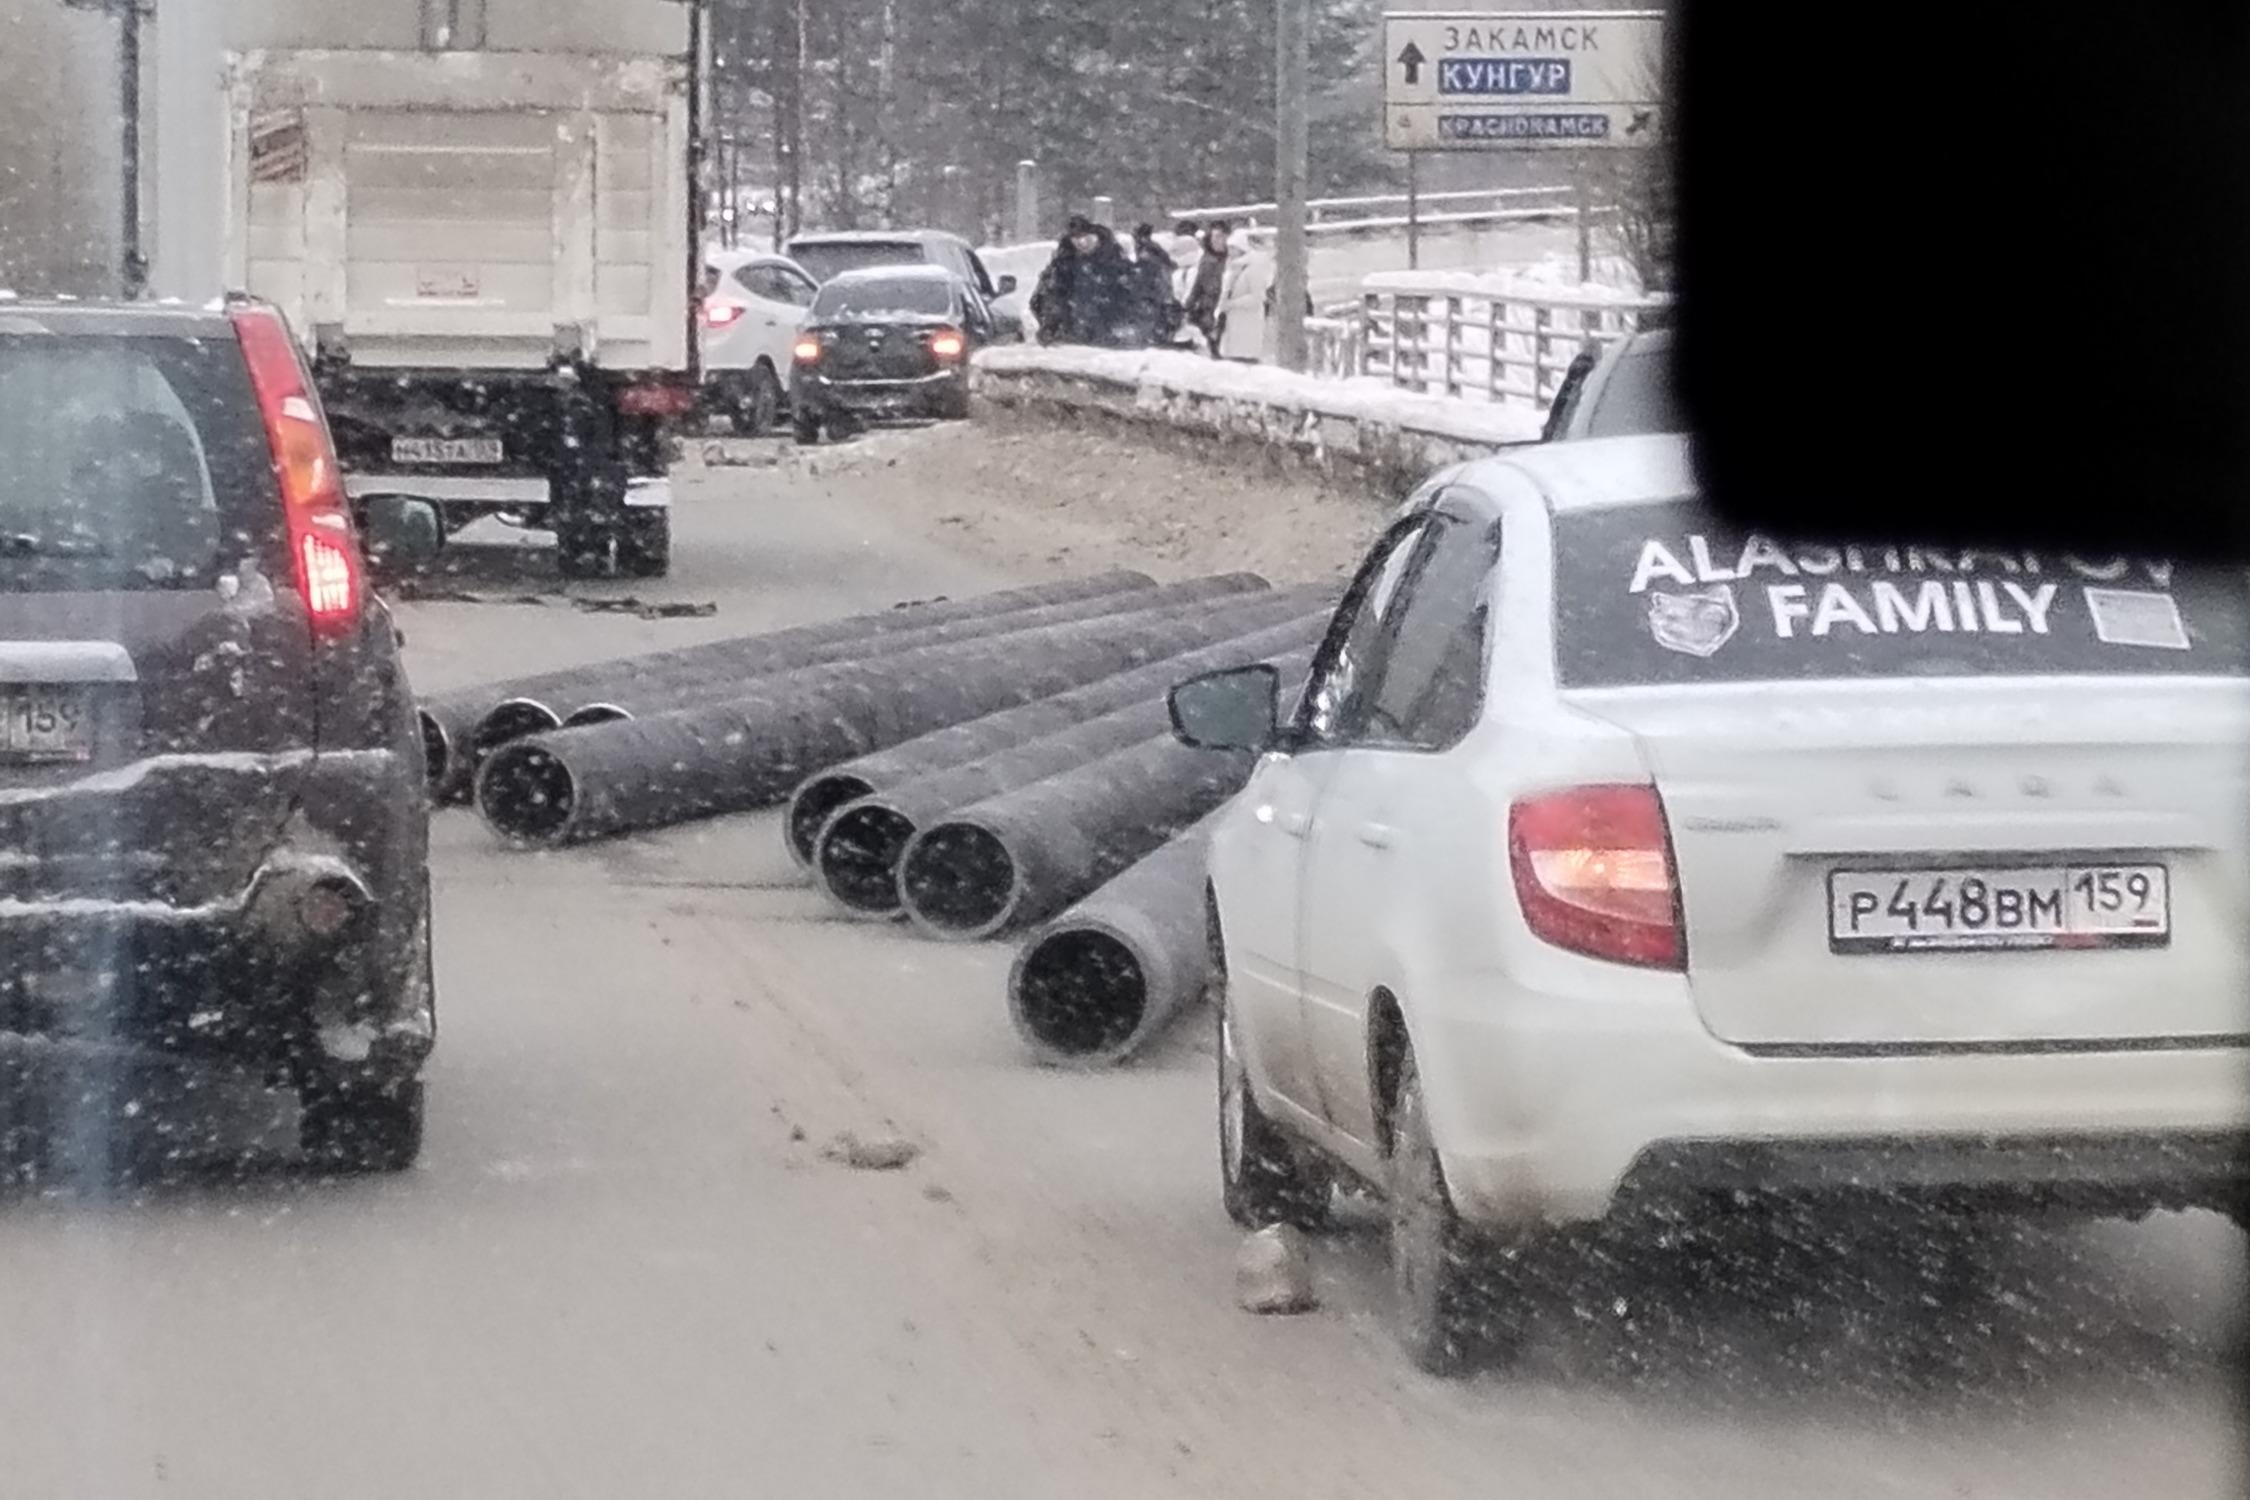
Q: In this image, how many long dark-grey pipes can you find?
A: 8